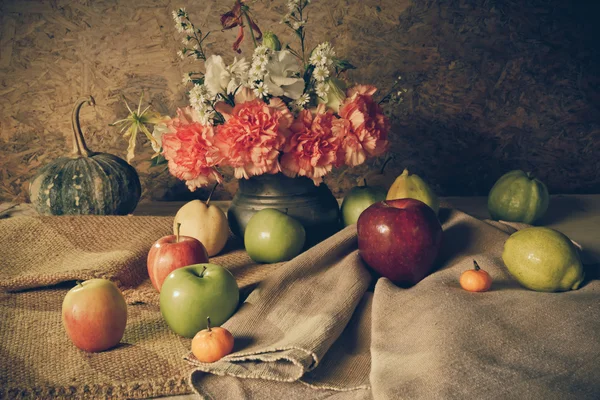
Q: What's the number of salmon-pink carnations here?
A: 4